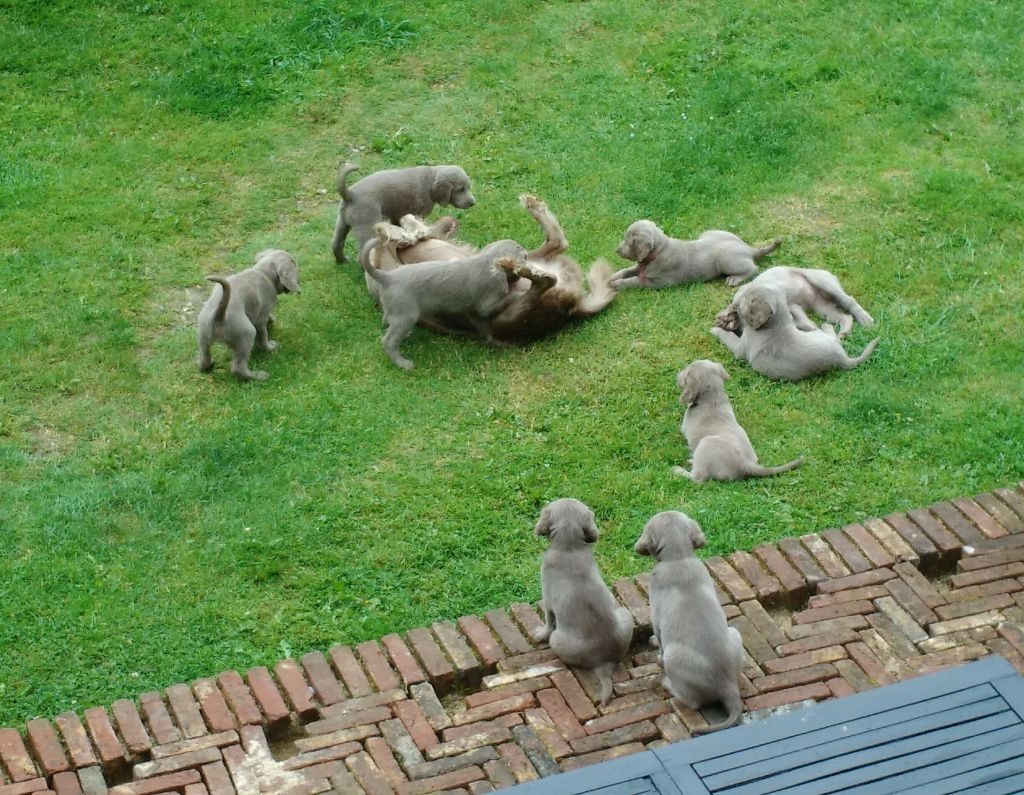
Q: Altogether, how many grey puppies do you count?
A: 9